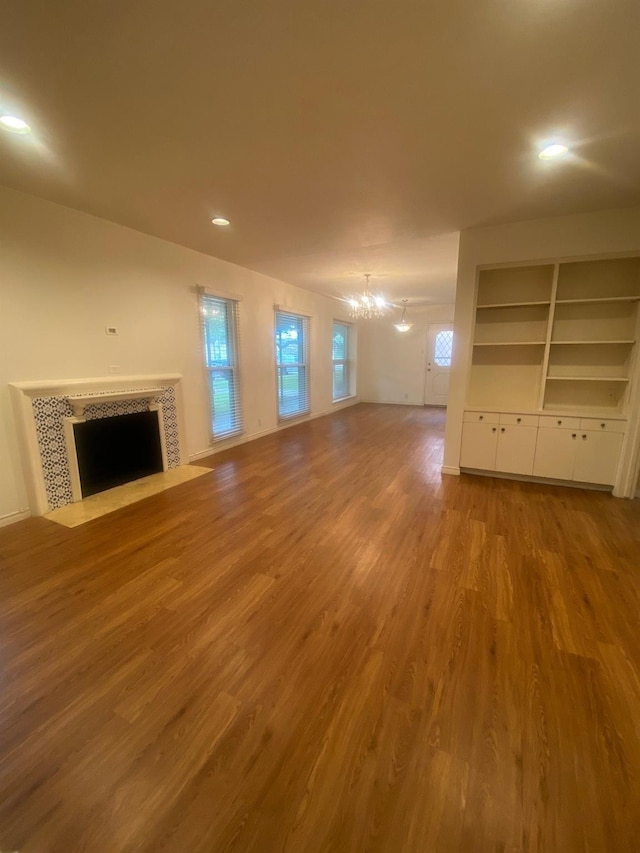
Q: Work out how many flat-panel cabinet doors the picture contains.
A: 4